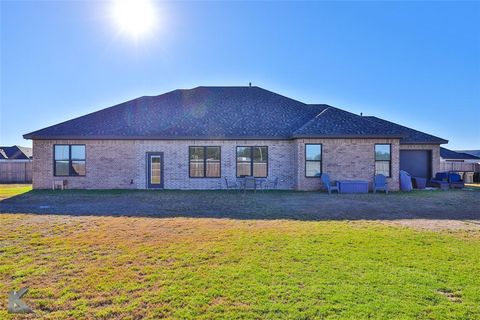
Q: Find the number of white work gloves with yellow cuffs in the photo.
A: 0